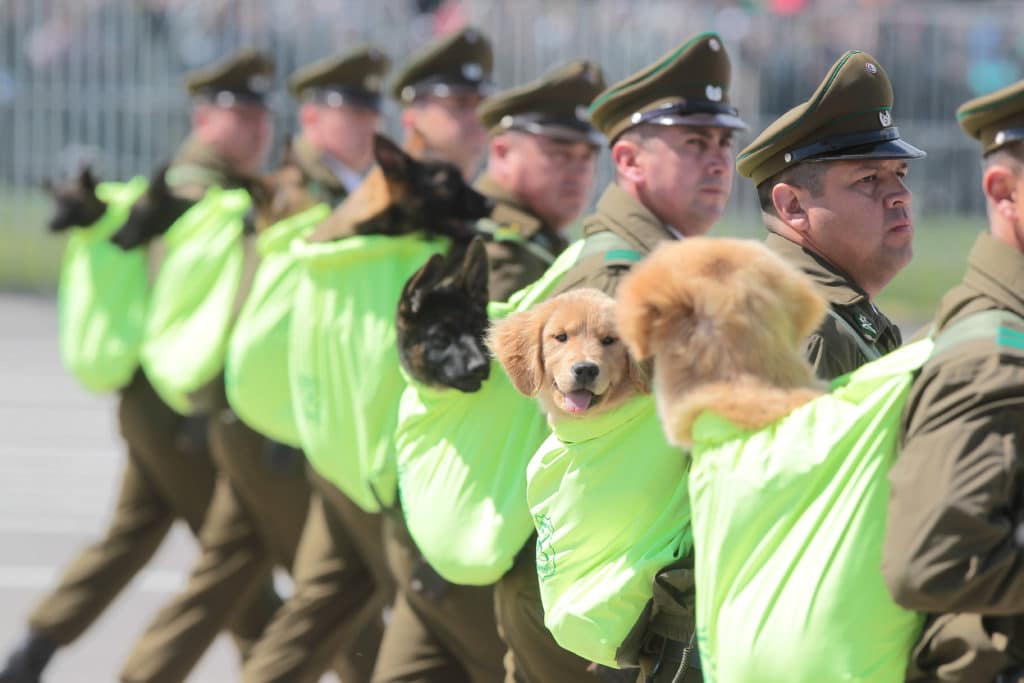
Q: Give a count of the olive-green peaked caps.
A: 7